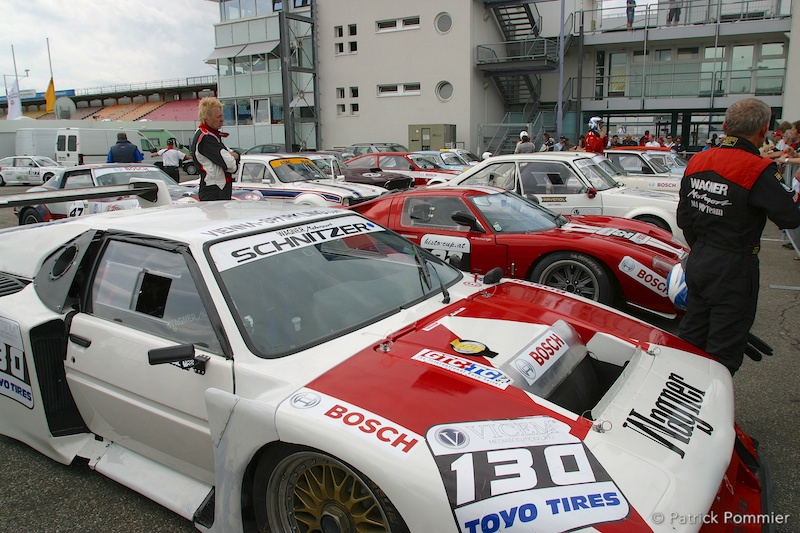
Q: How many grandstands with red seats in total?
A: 1